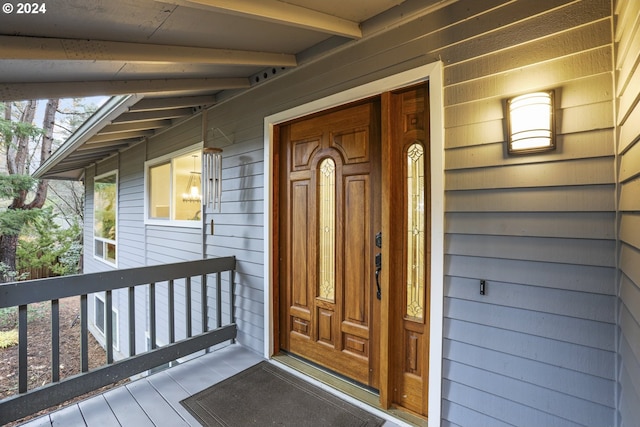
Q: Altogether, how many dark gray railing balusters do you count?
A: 11